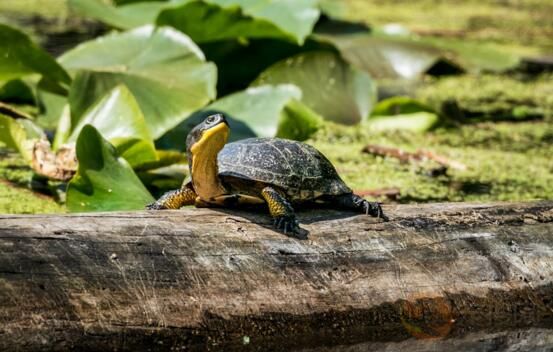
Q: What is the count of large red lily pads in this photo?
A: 0